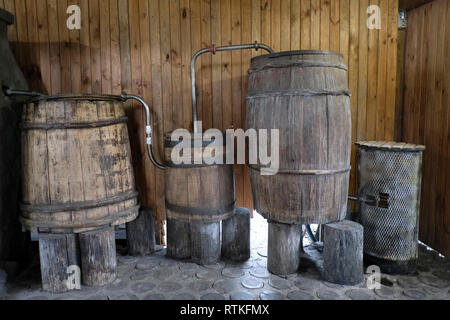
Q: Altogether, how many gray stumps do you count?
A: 8